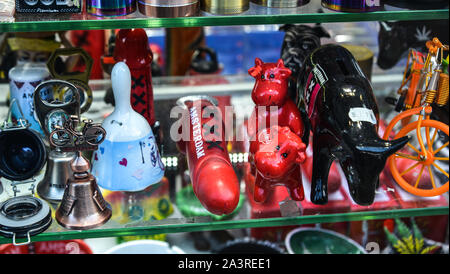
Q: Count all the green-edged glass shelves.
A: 2